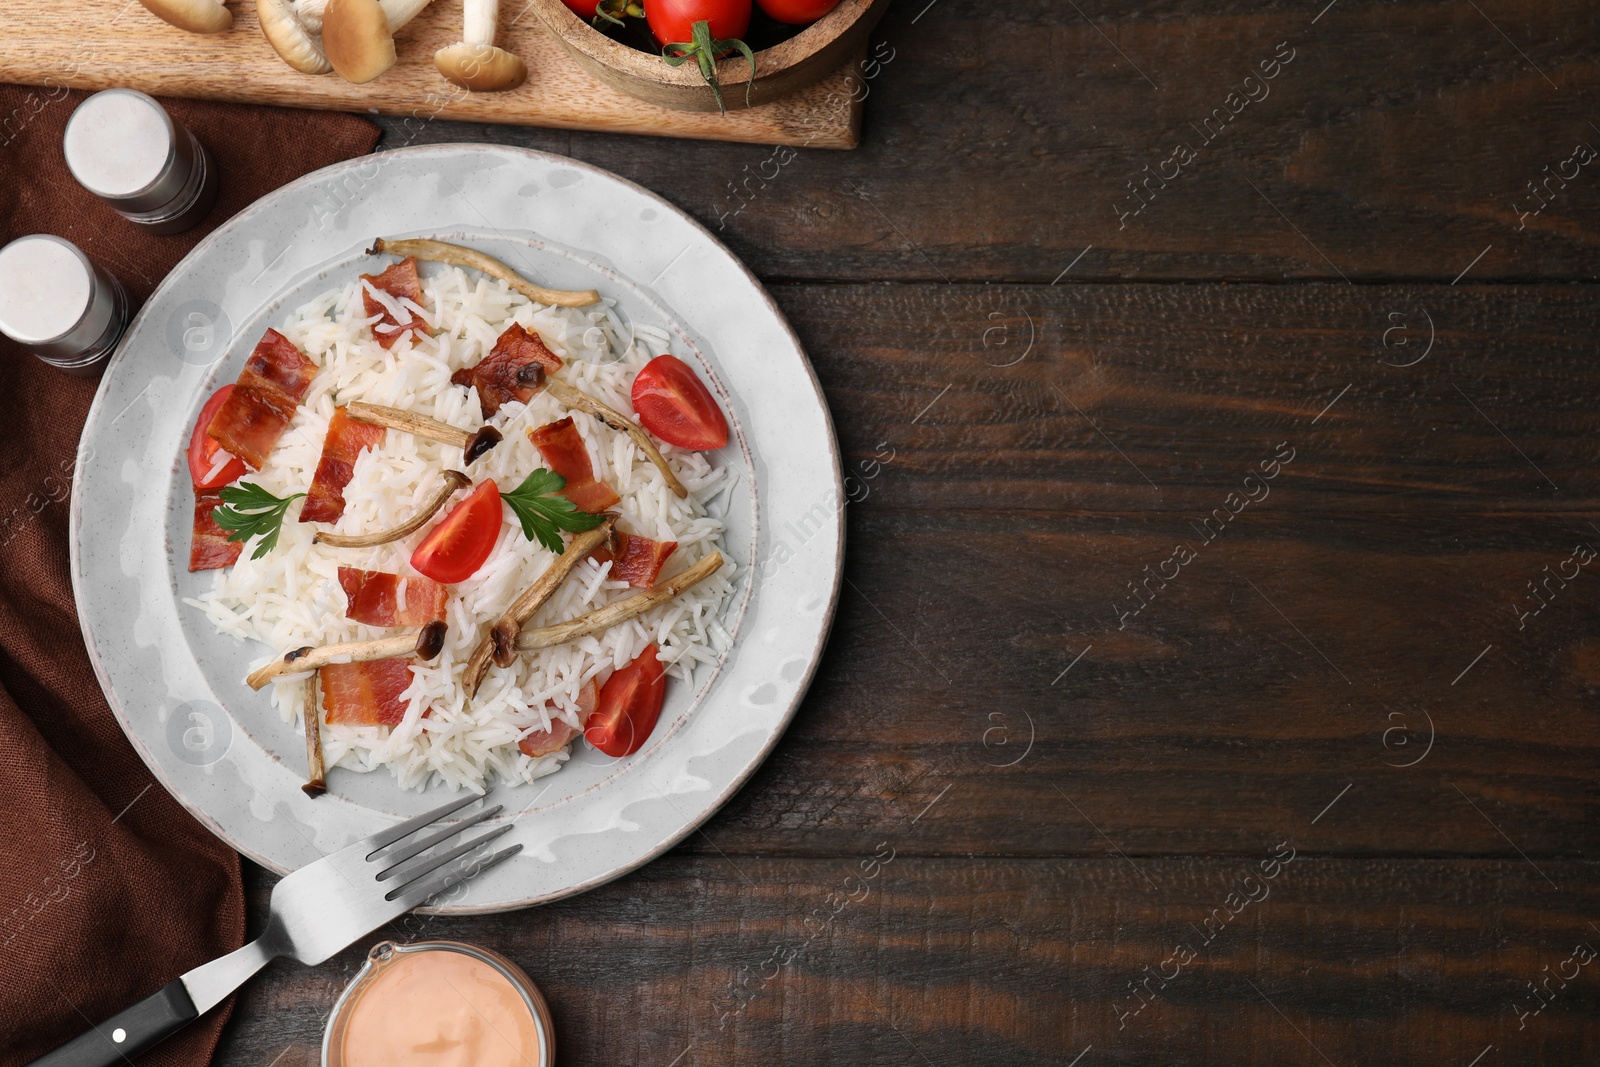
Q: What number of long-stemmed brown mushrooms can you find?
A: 8